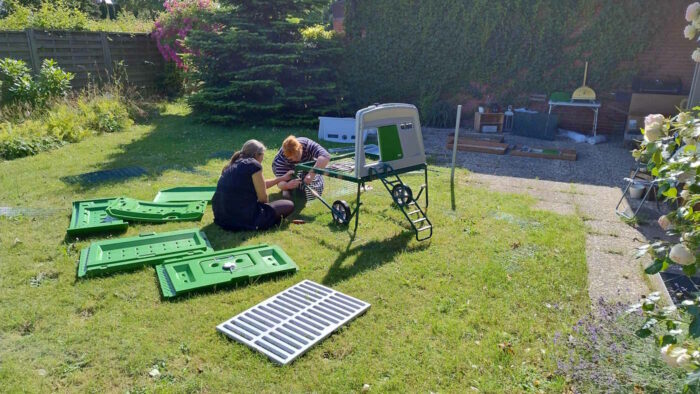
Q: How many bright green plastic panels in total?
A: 5